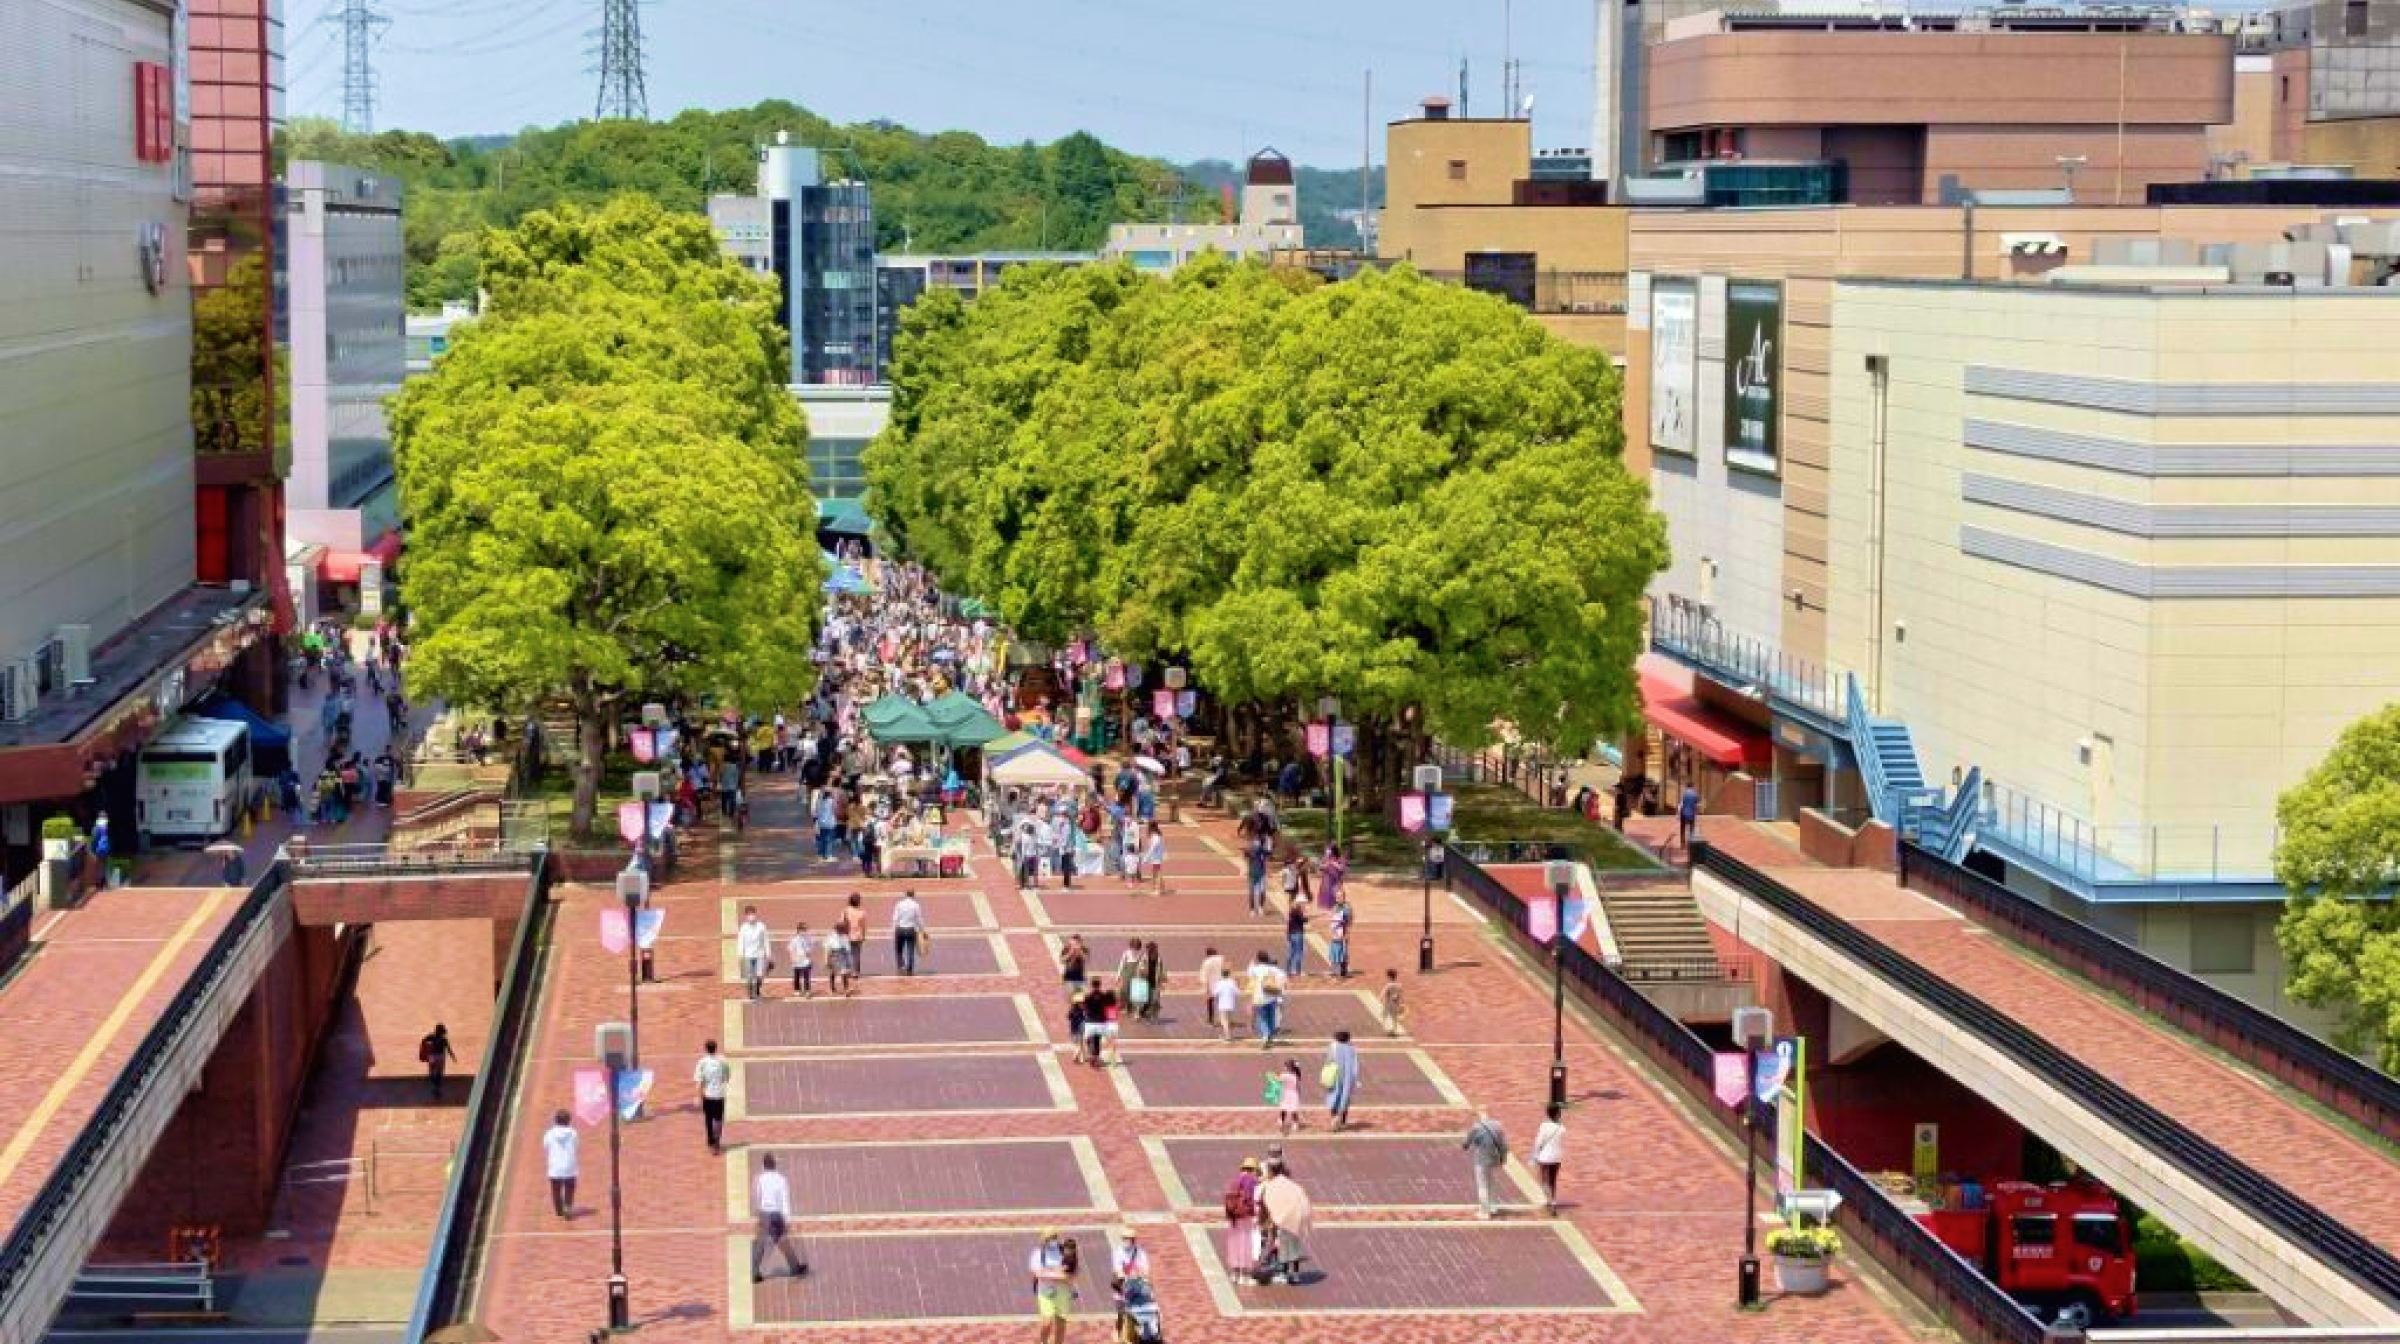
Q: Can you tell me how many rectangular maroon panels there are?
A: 12